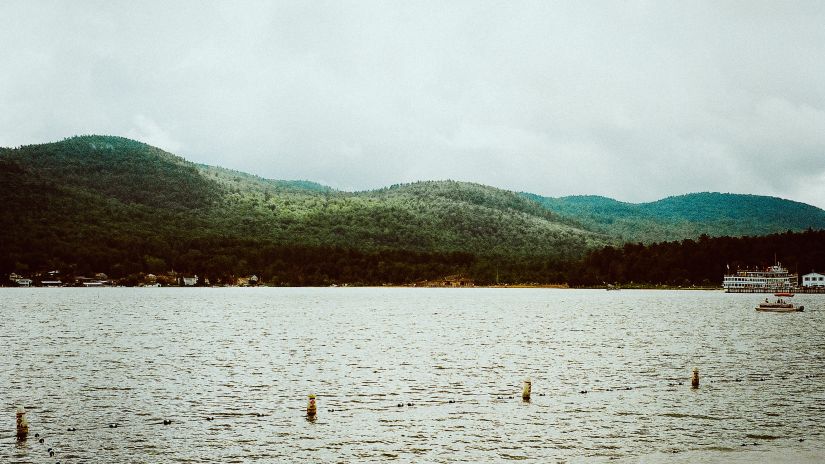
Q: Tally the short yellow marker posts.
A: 4